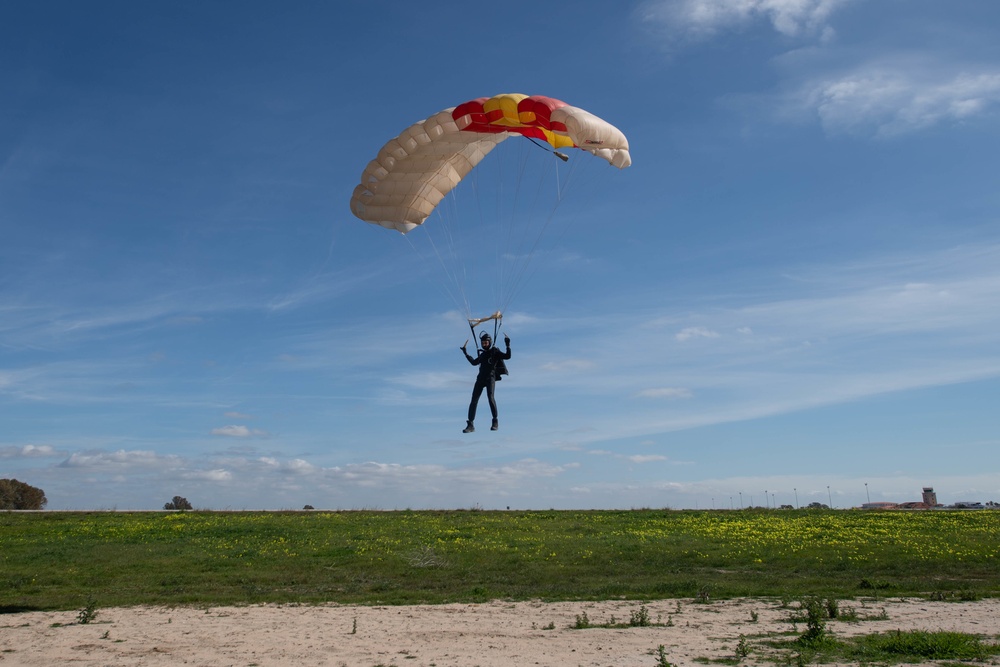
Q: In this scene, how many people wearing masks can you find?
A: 0